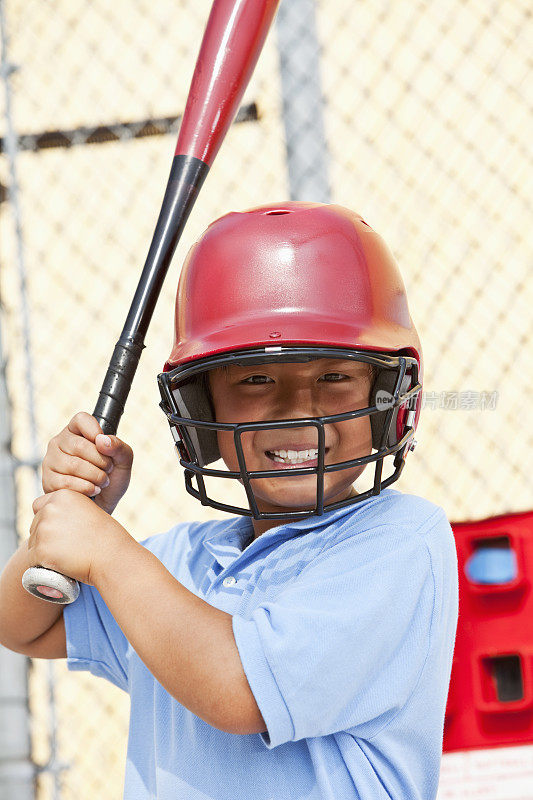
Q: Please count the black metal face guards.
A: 1